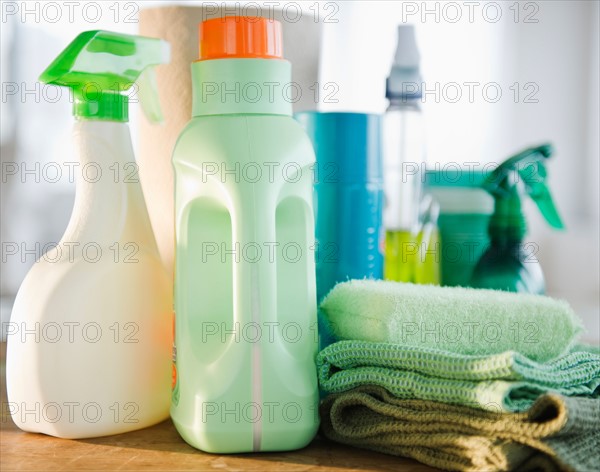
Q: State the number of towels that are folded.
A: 2